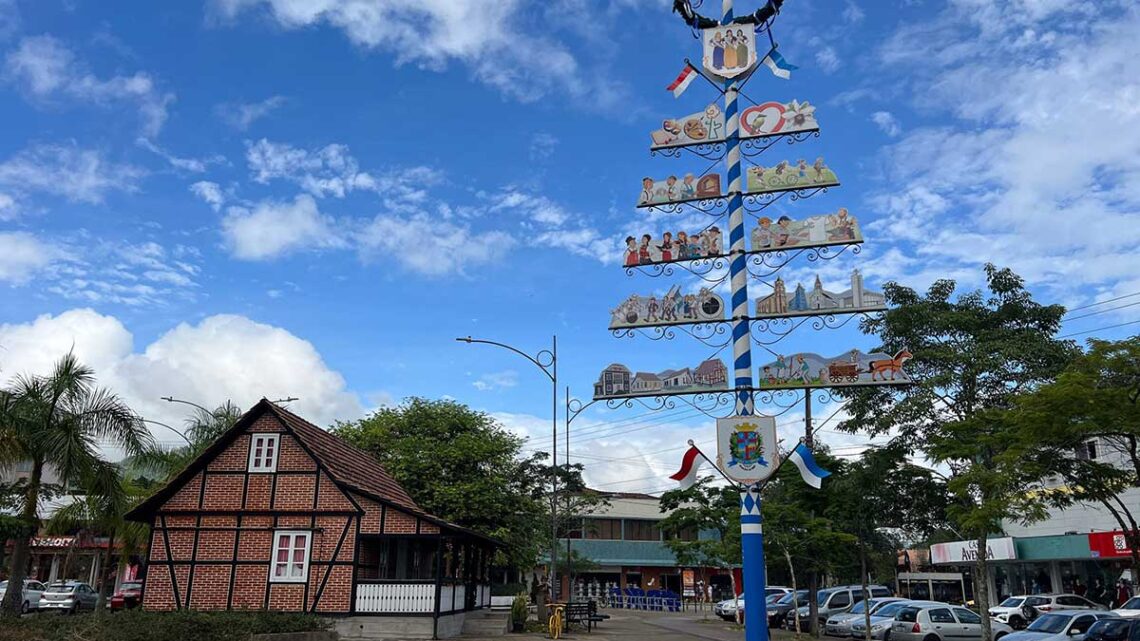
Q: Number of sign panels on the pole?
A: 12